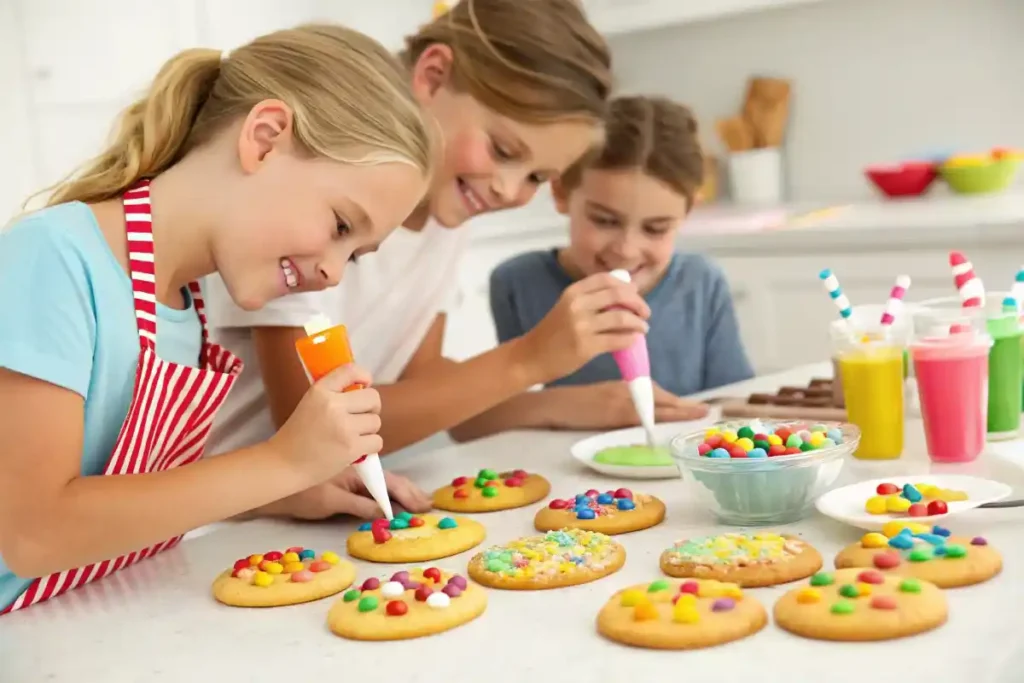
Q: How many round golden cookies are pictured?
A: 10